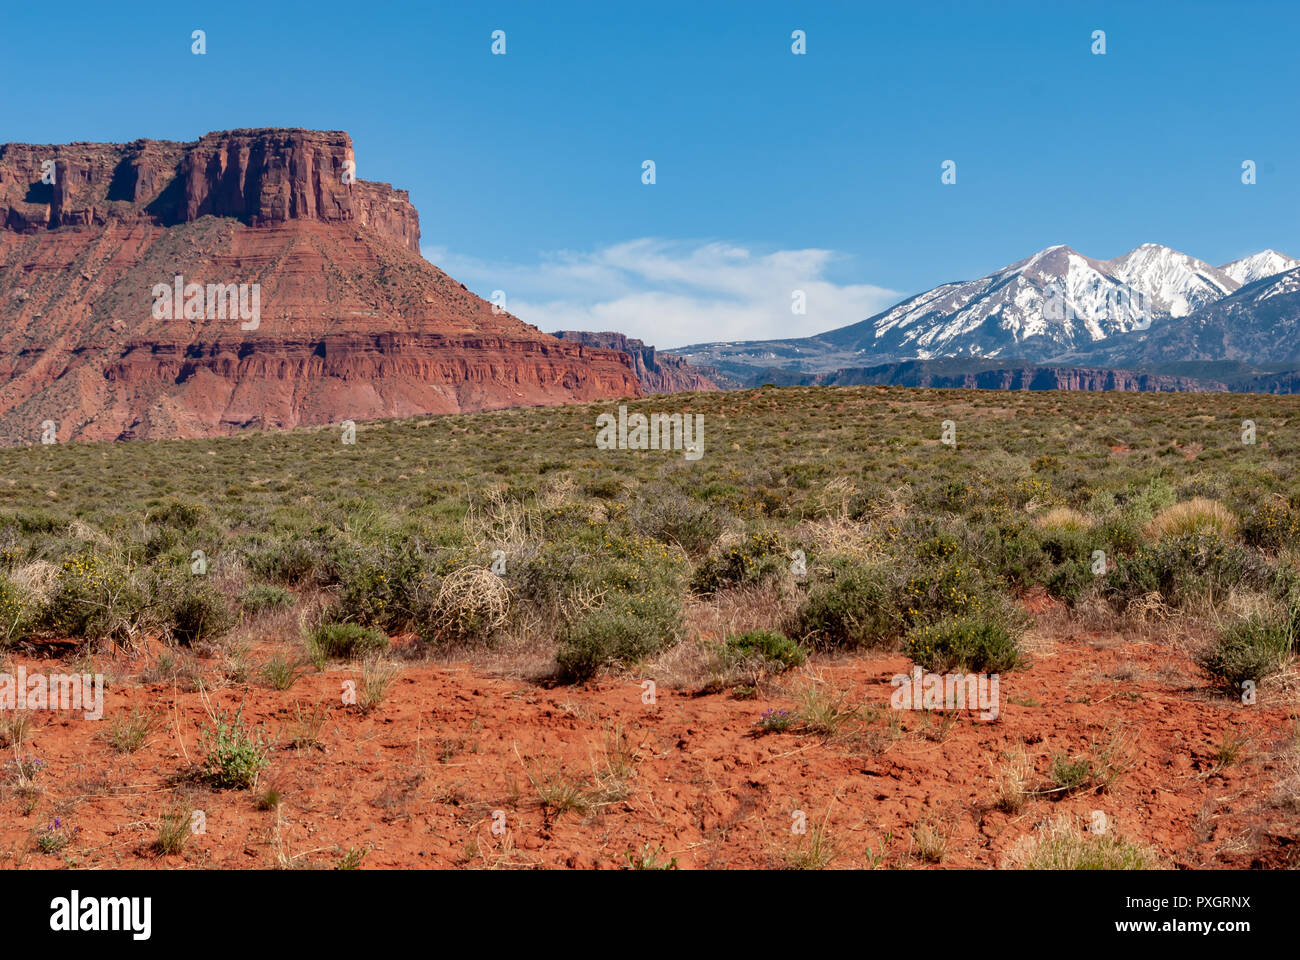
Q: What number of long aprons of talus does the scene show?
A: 1